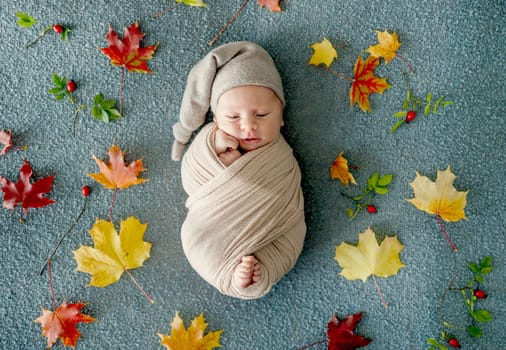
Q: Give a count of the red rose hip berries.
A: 7